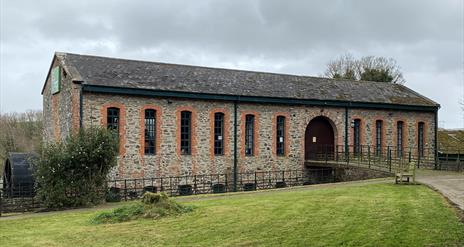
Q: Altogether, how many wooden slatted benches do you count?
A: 1